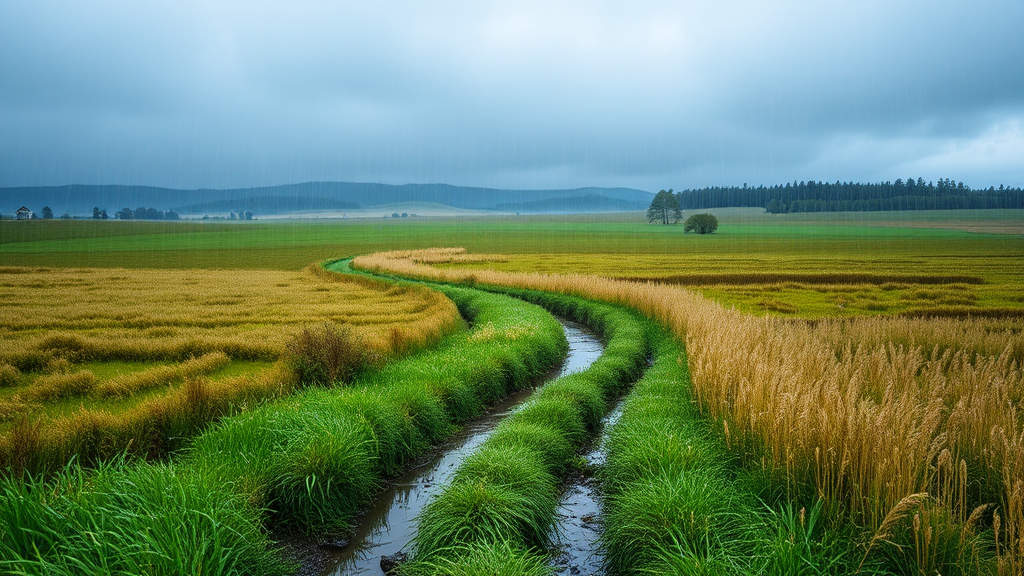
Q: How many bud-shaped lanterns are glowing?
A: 0